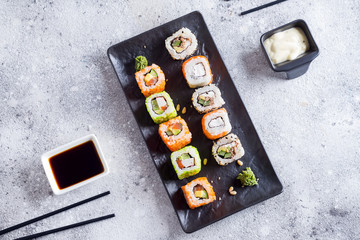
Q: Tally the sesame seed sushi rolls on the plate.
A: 3